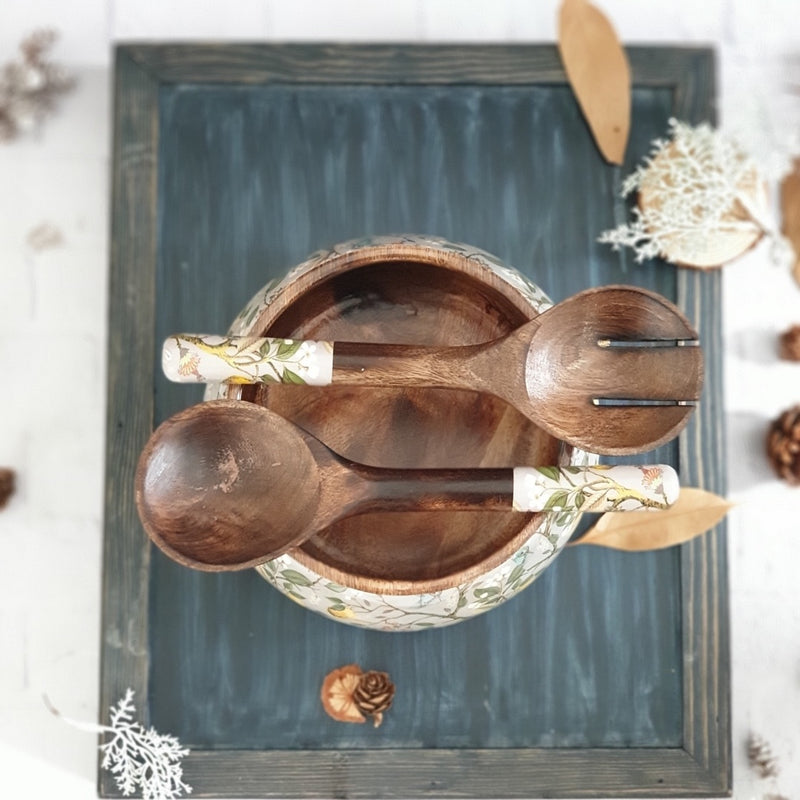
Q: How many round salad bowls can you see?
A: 1